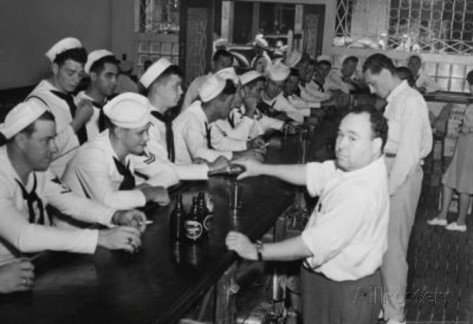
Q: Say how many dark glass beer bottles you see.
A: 4